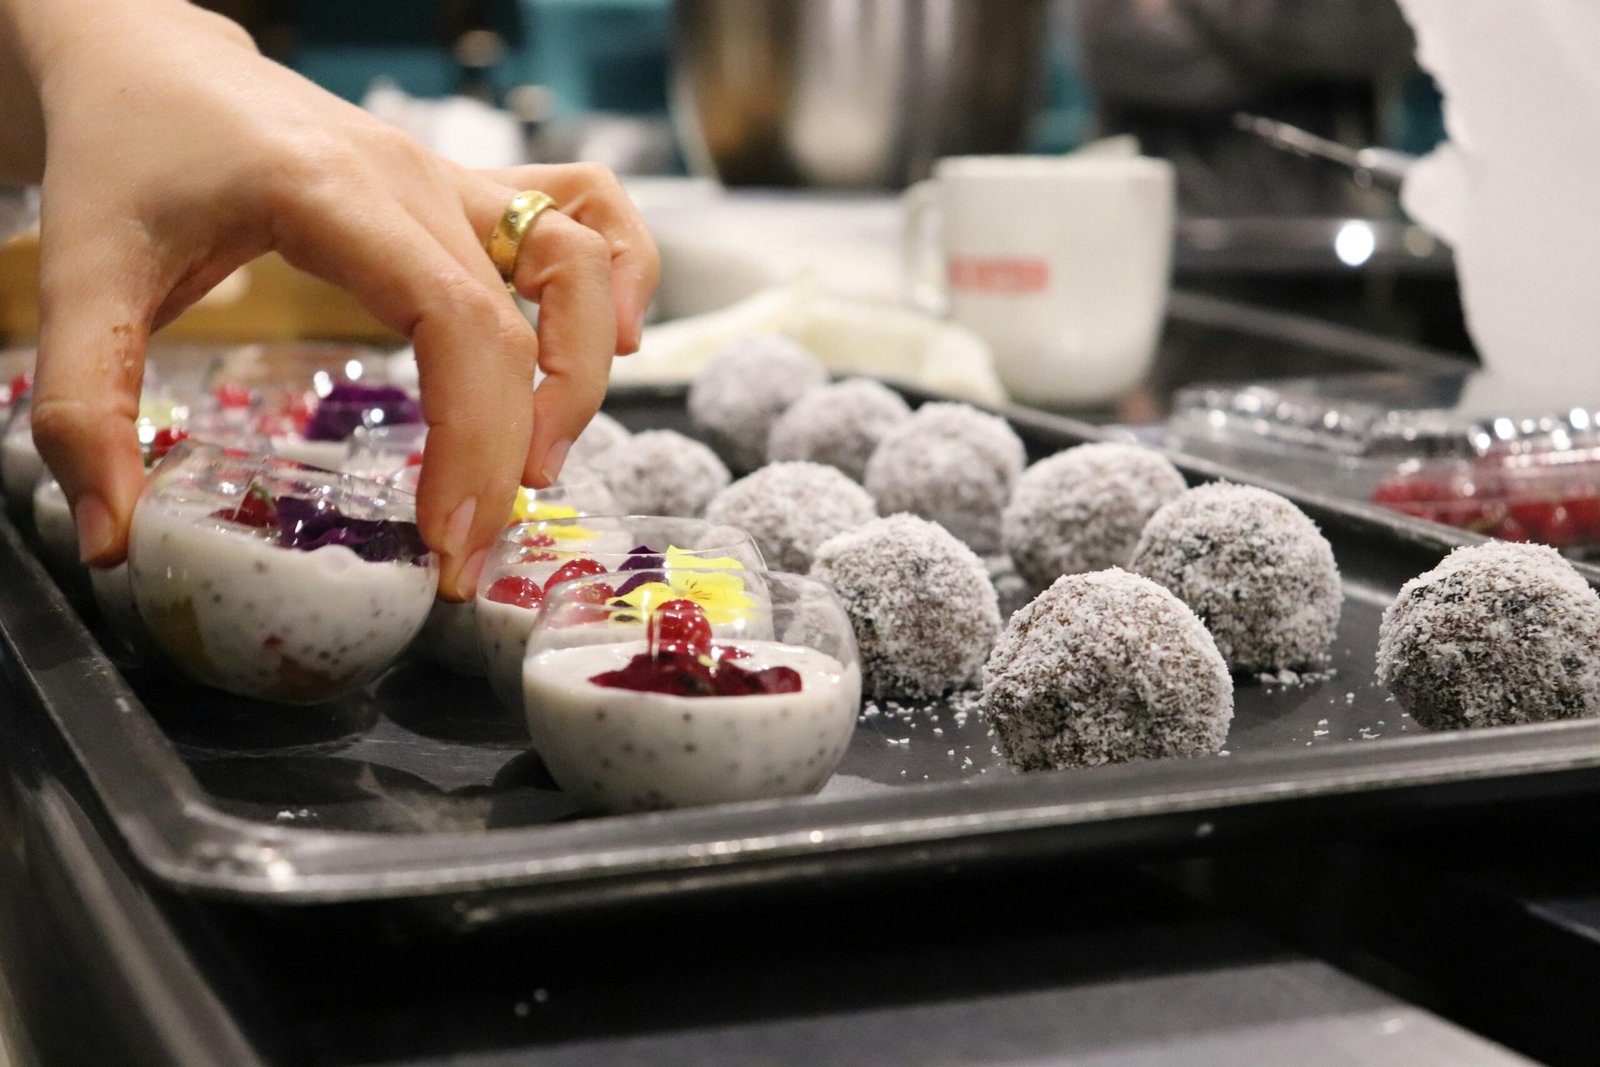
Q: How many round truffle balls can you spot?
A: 11